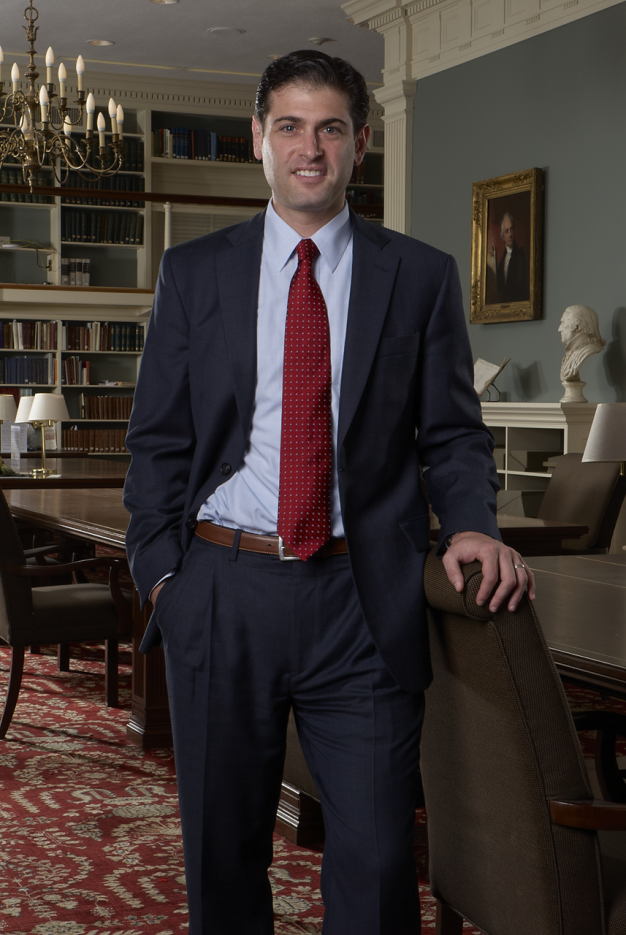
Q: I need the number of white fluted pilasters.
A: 1